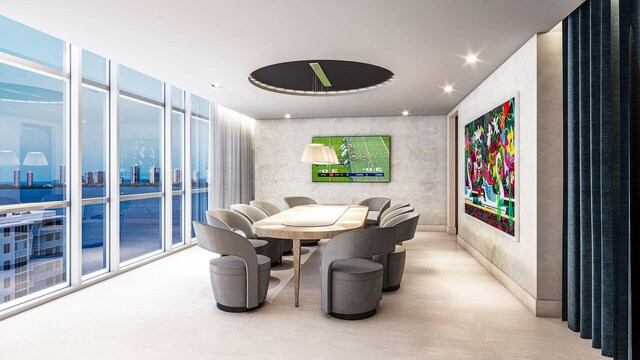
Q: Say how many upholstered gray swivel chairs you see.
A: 10